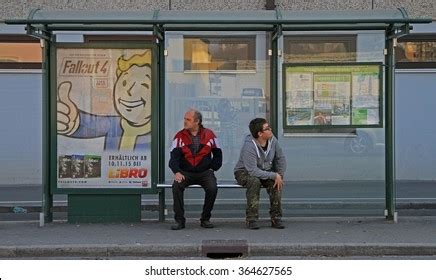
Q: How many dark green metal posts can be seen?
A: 4